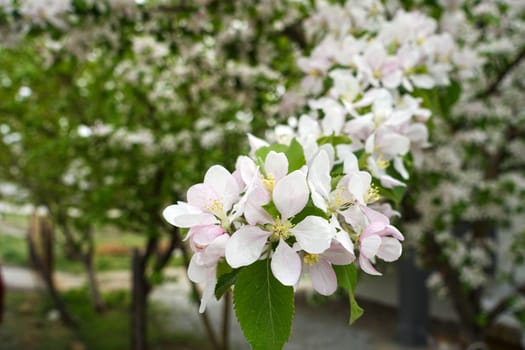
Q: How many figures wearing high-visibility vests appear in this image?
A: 0